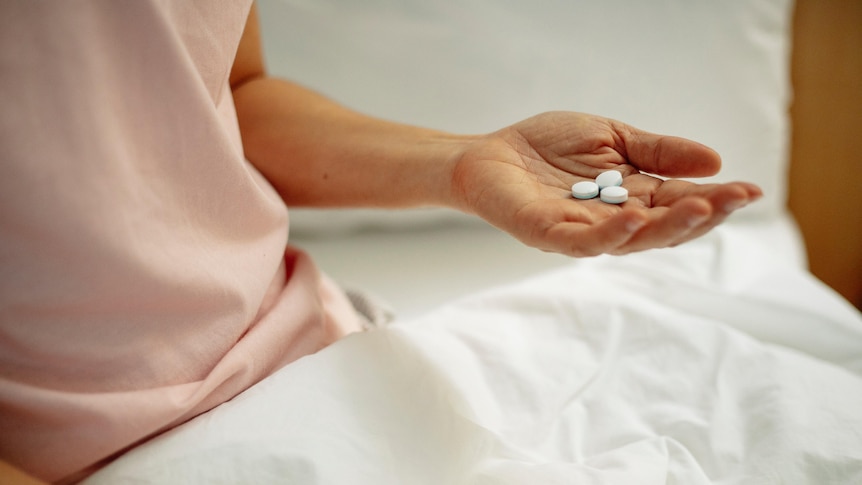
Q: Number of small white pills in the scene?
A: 3